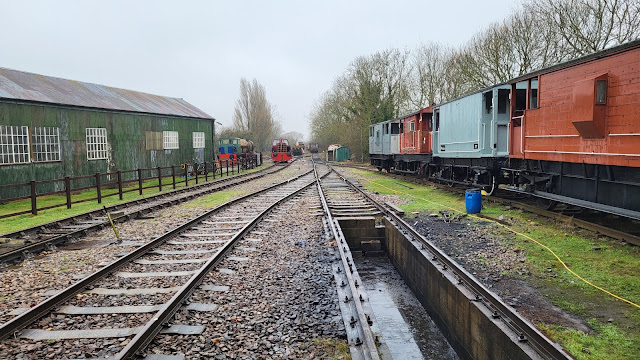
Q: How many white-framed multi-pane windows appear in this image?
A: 5